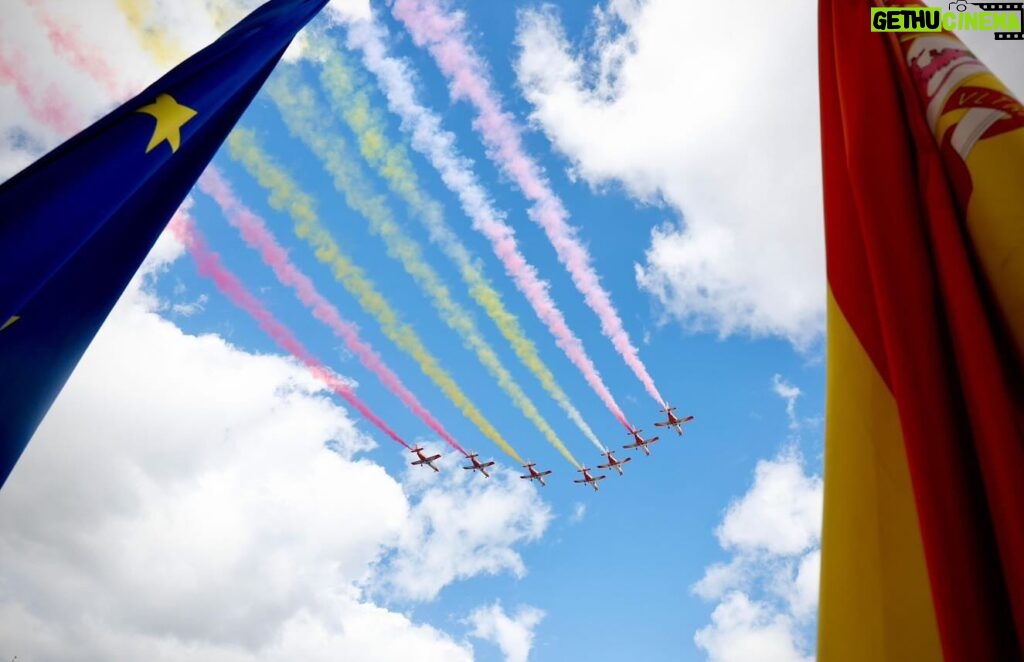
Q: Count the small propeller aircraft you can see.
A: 7